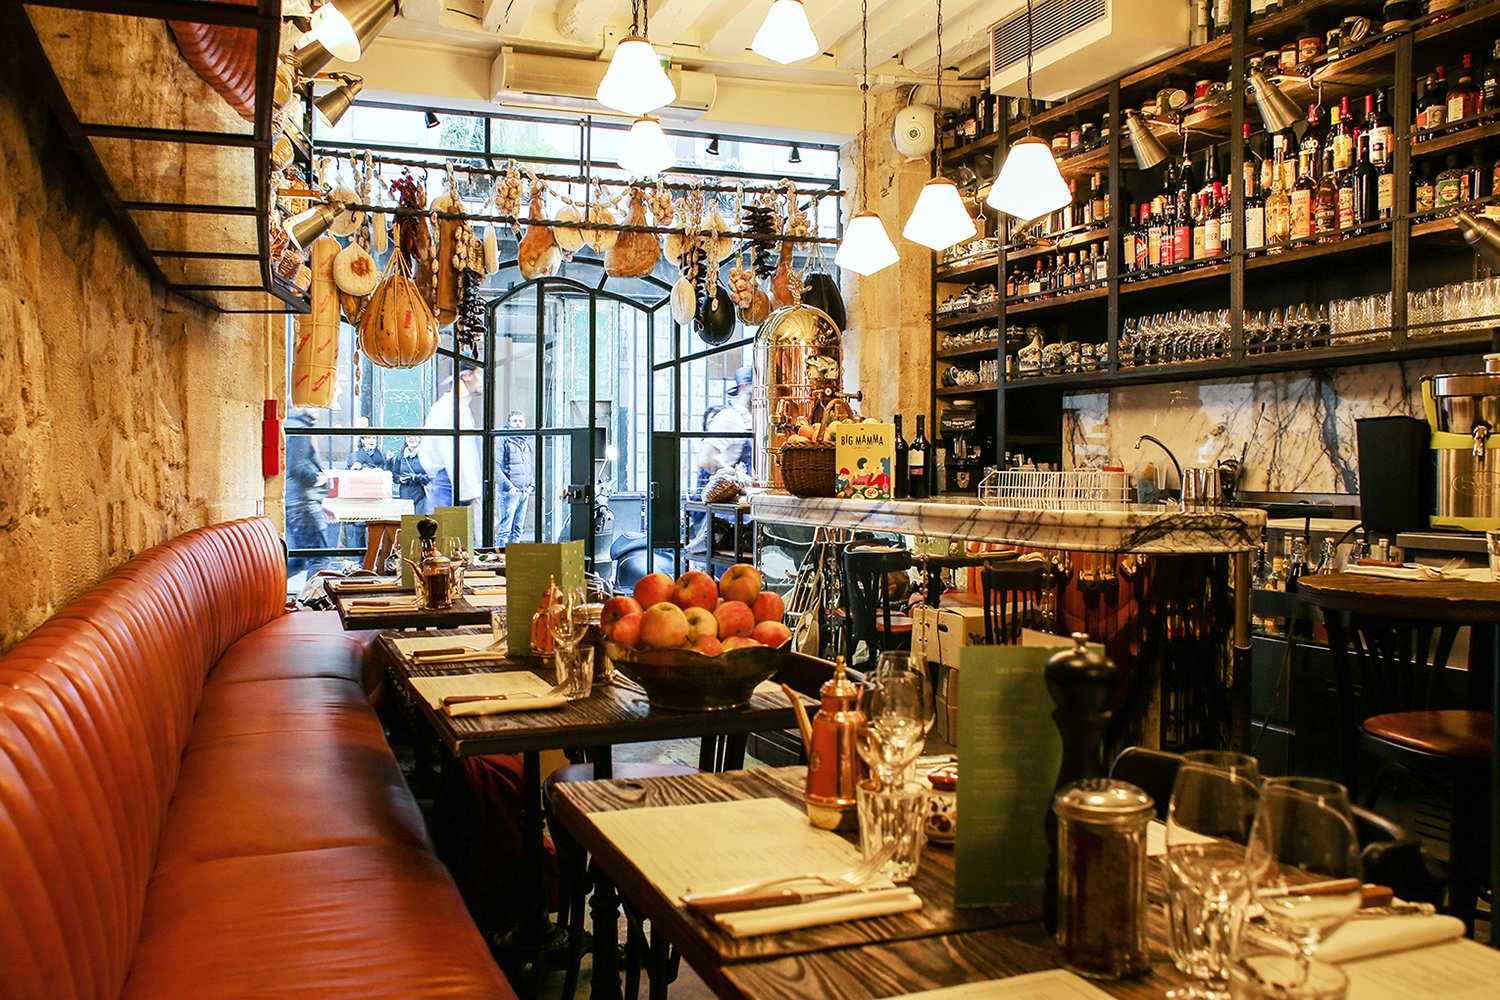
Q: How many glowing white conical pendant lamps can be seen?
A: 6